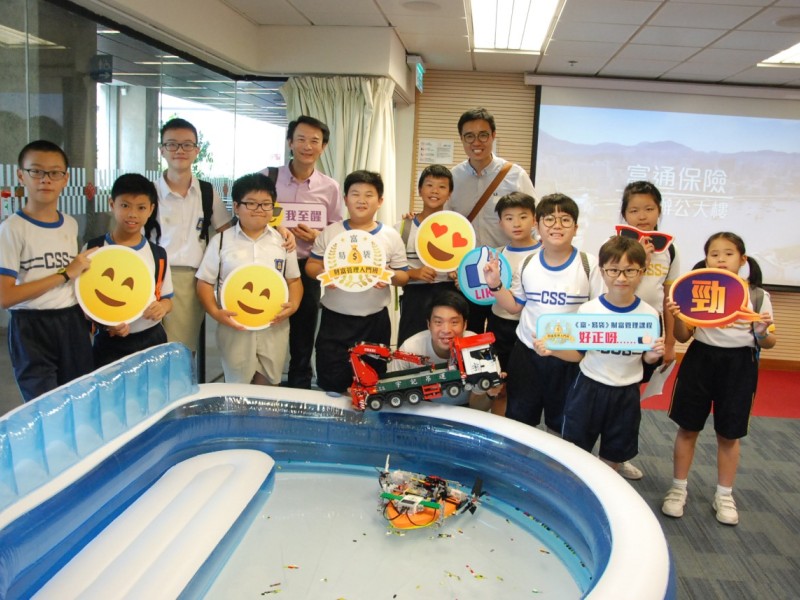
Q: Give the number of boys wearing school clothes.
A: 9